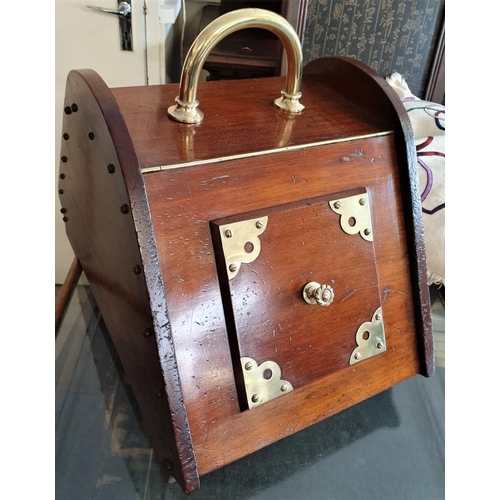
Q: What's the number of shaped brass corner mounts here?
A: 4